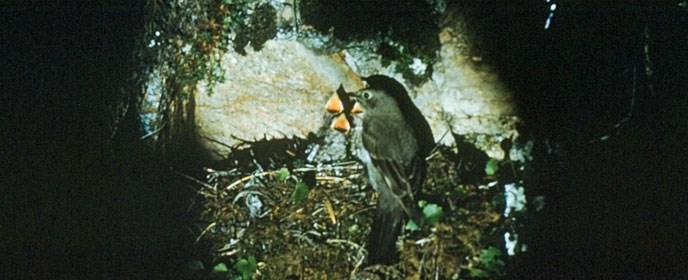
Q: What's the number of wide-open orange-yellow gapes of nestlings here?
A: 3